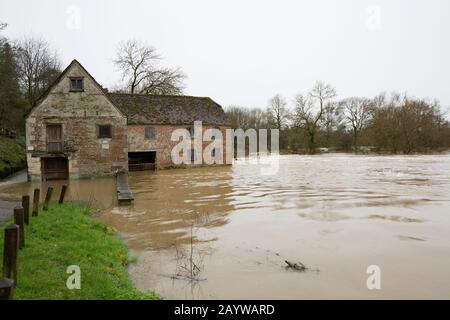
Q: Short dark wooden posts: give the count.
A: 7